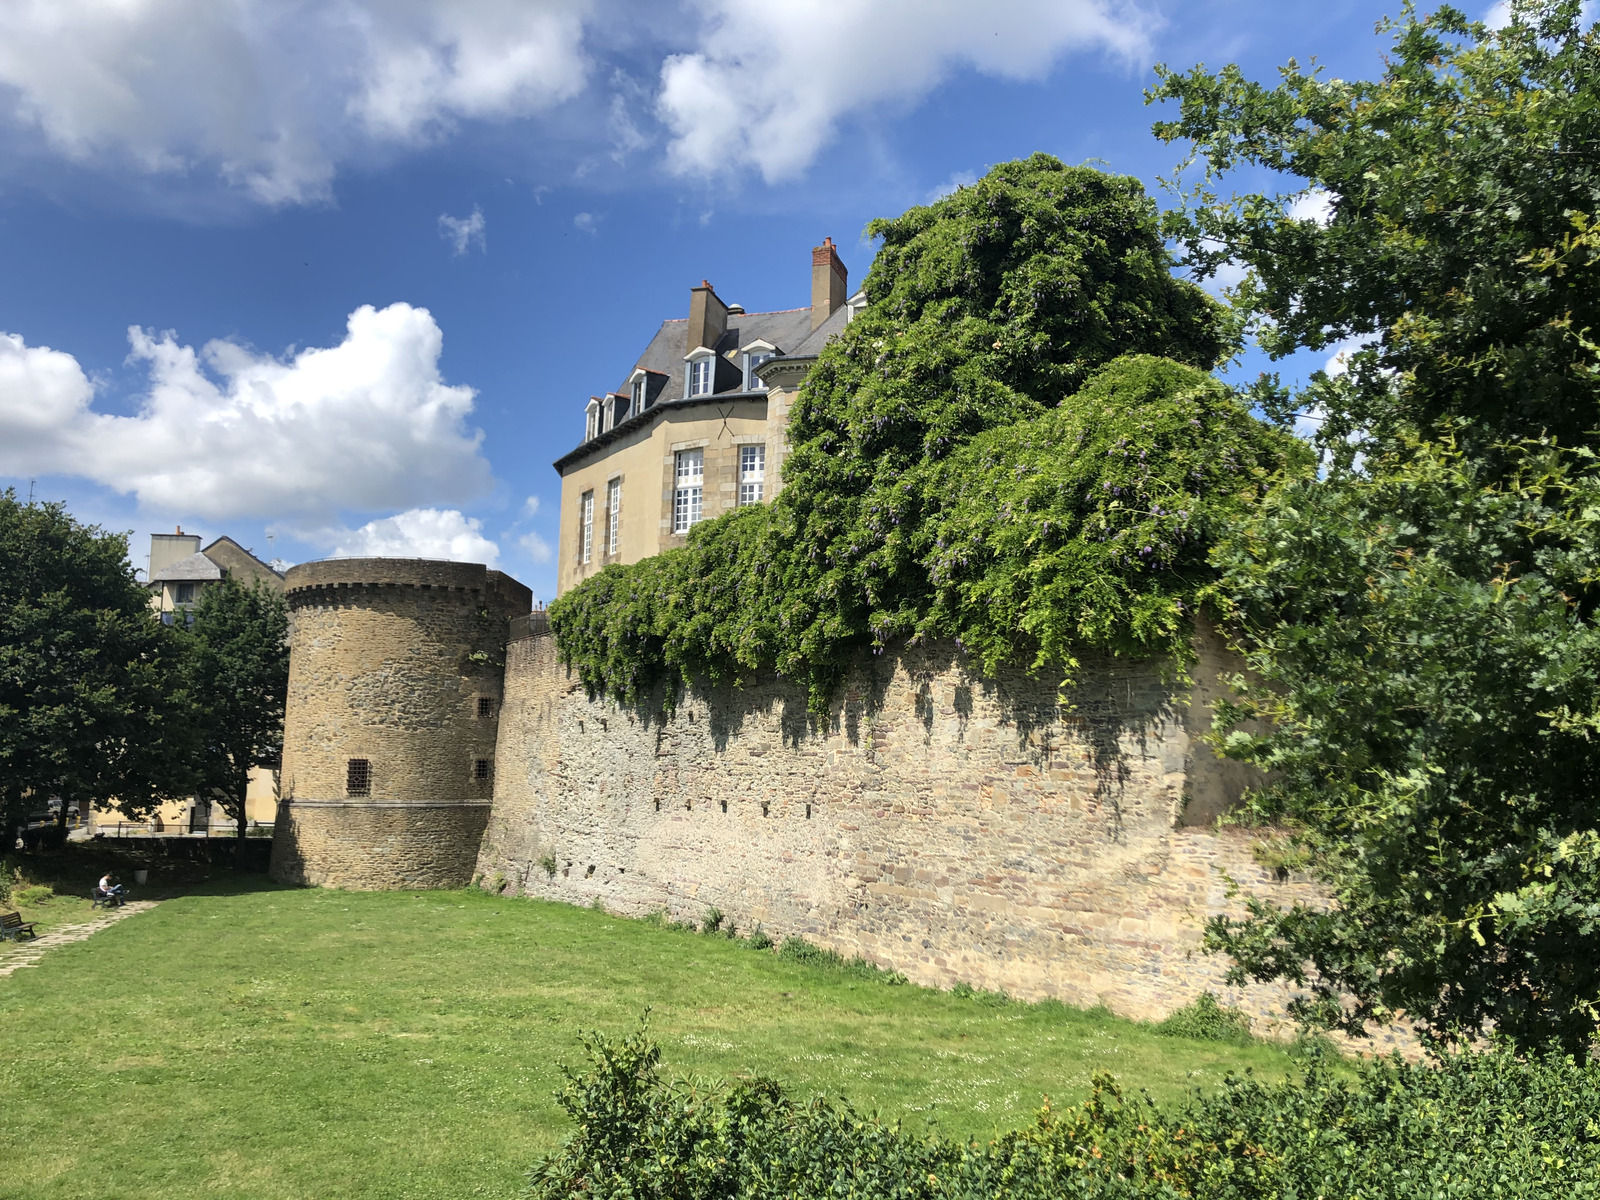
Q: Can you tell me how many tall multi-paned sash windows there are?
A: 4